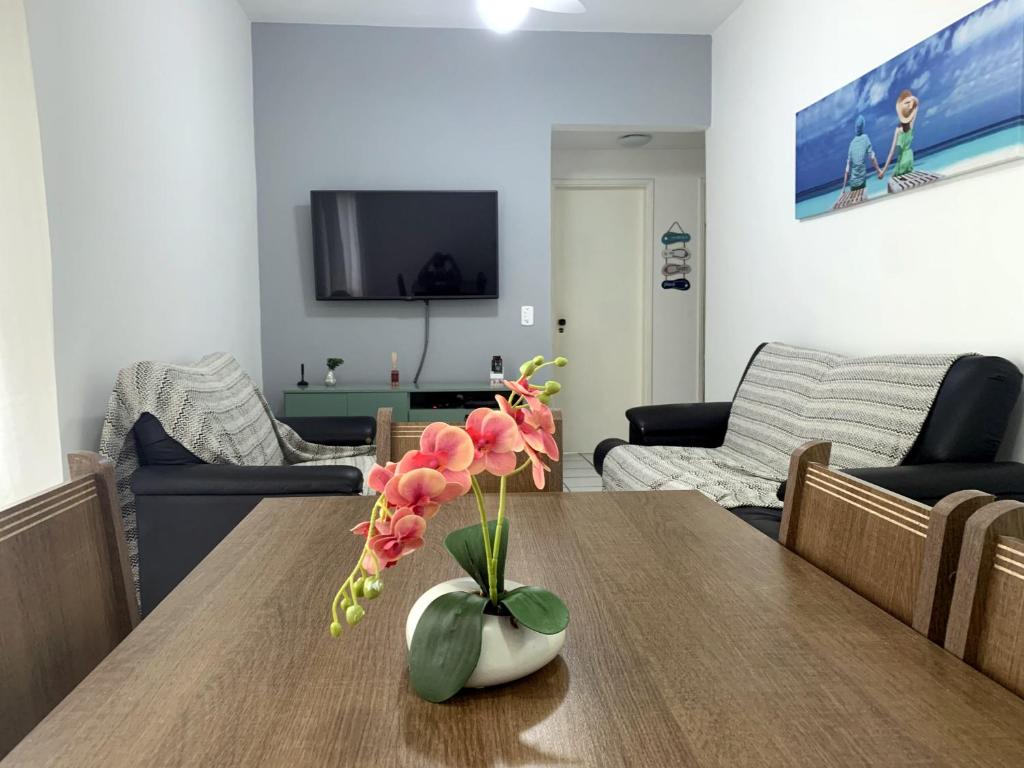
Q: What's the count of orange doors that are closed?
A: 0